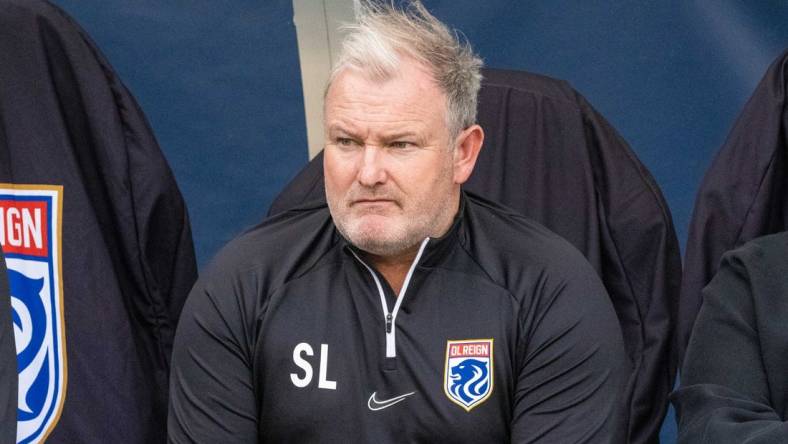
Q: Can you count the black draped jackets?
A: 3